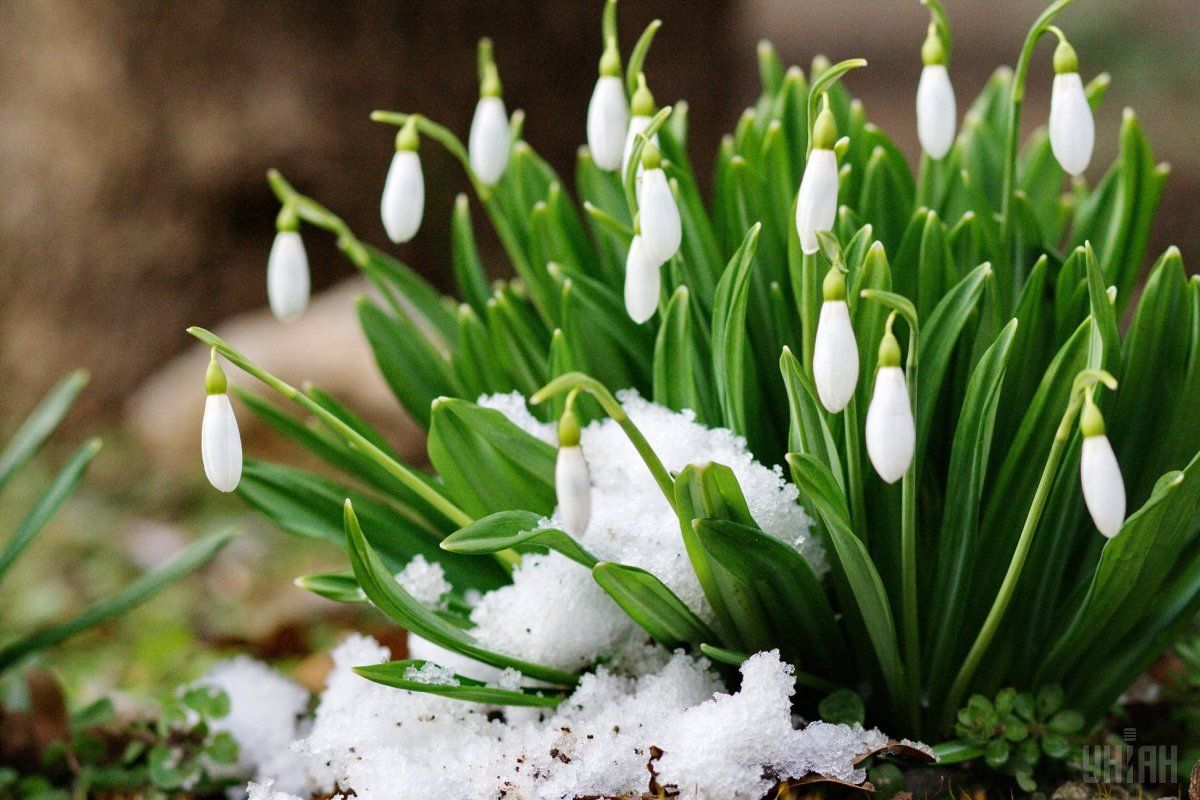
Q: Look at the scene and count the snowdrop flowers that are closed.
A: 15